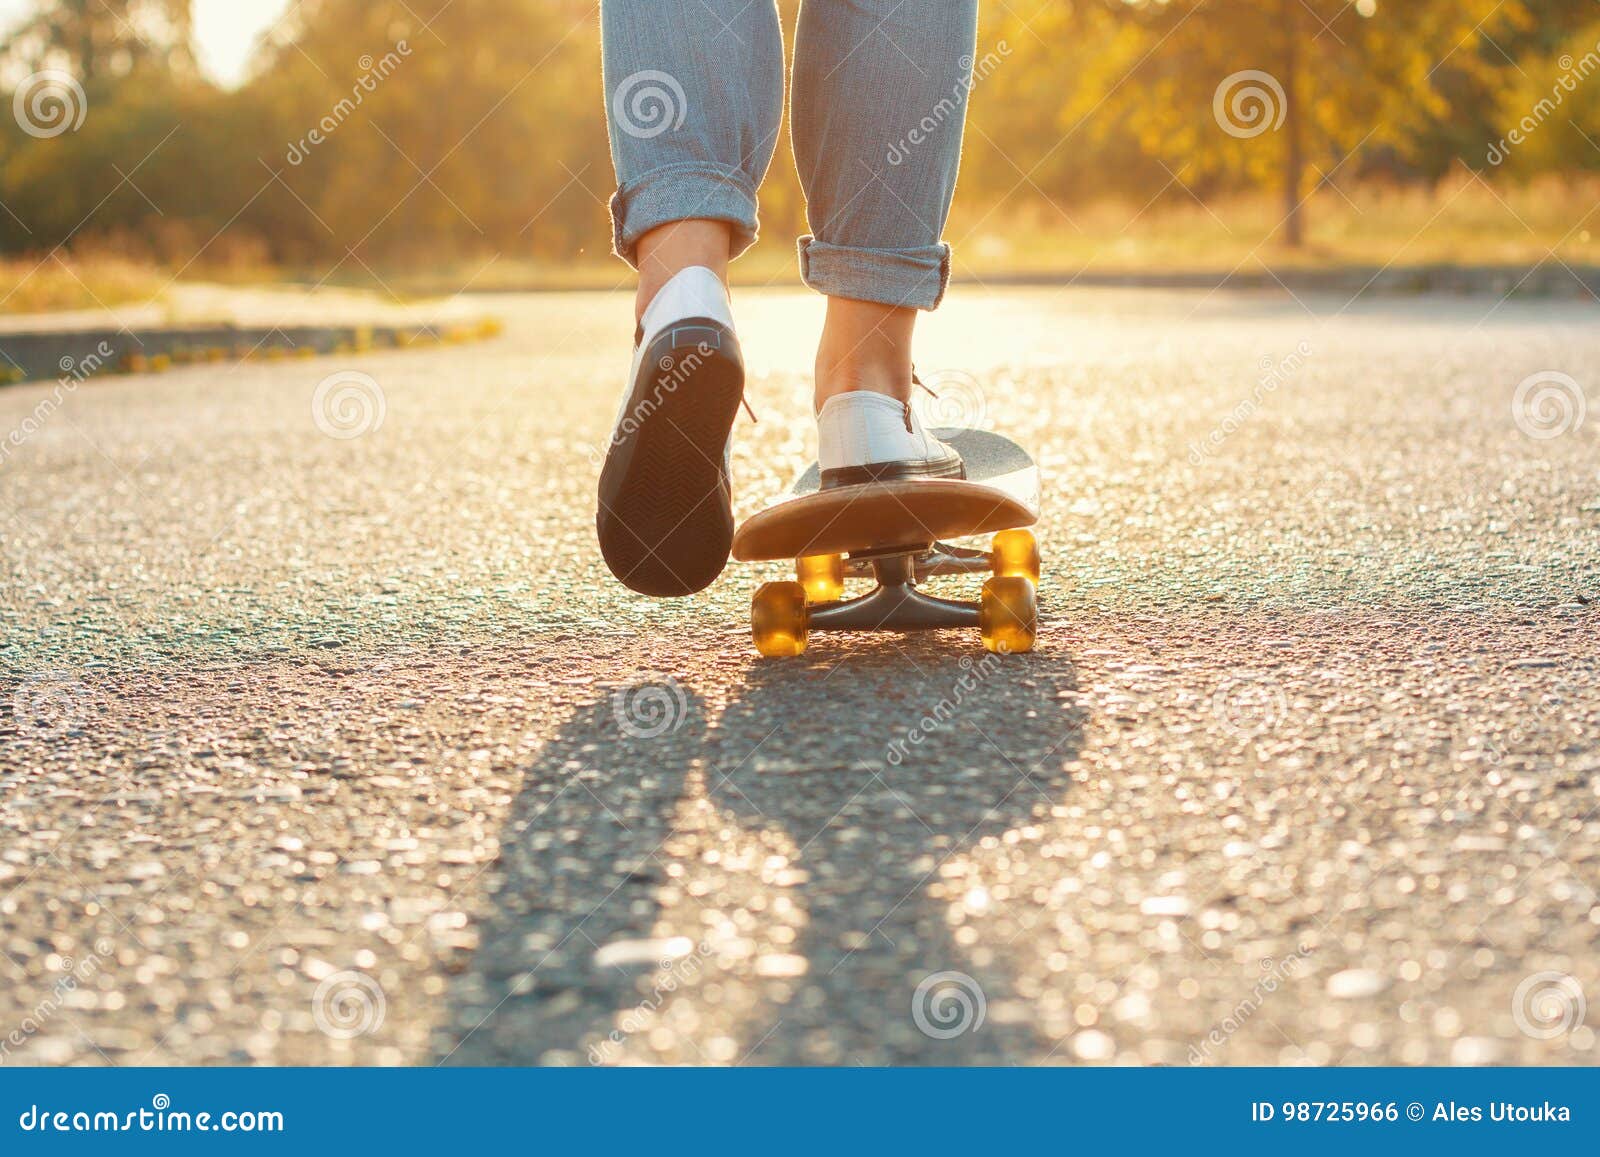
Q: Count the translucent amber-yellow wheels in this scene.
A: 4